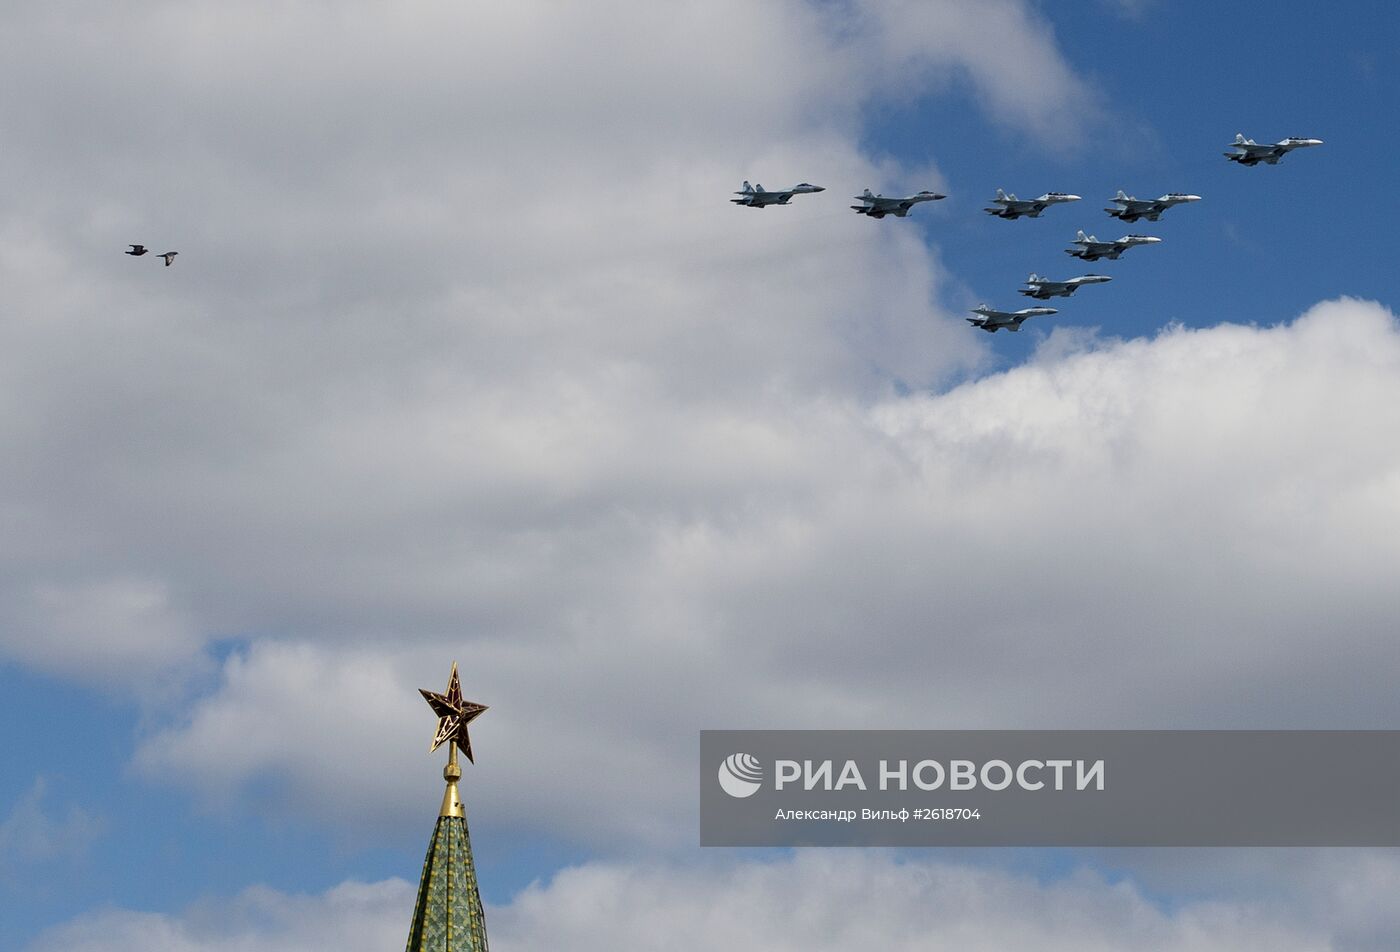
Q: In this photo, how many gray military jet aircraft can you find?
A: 8